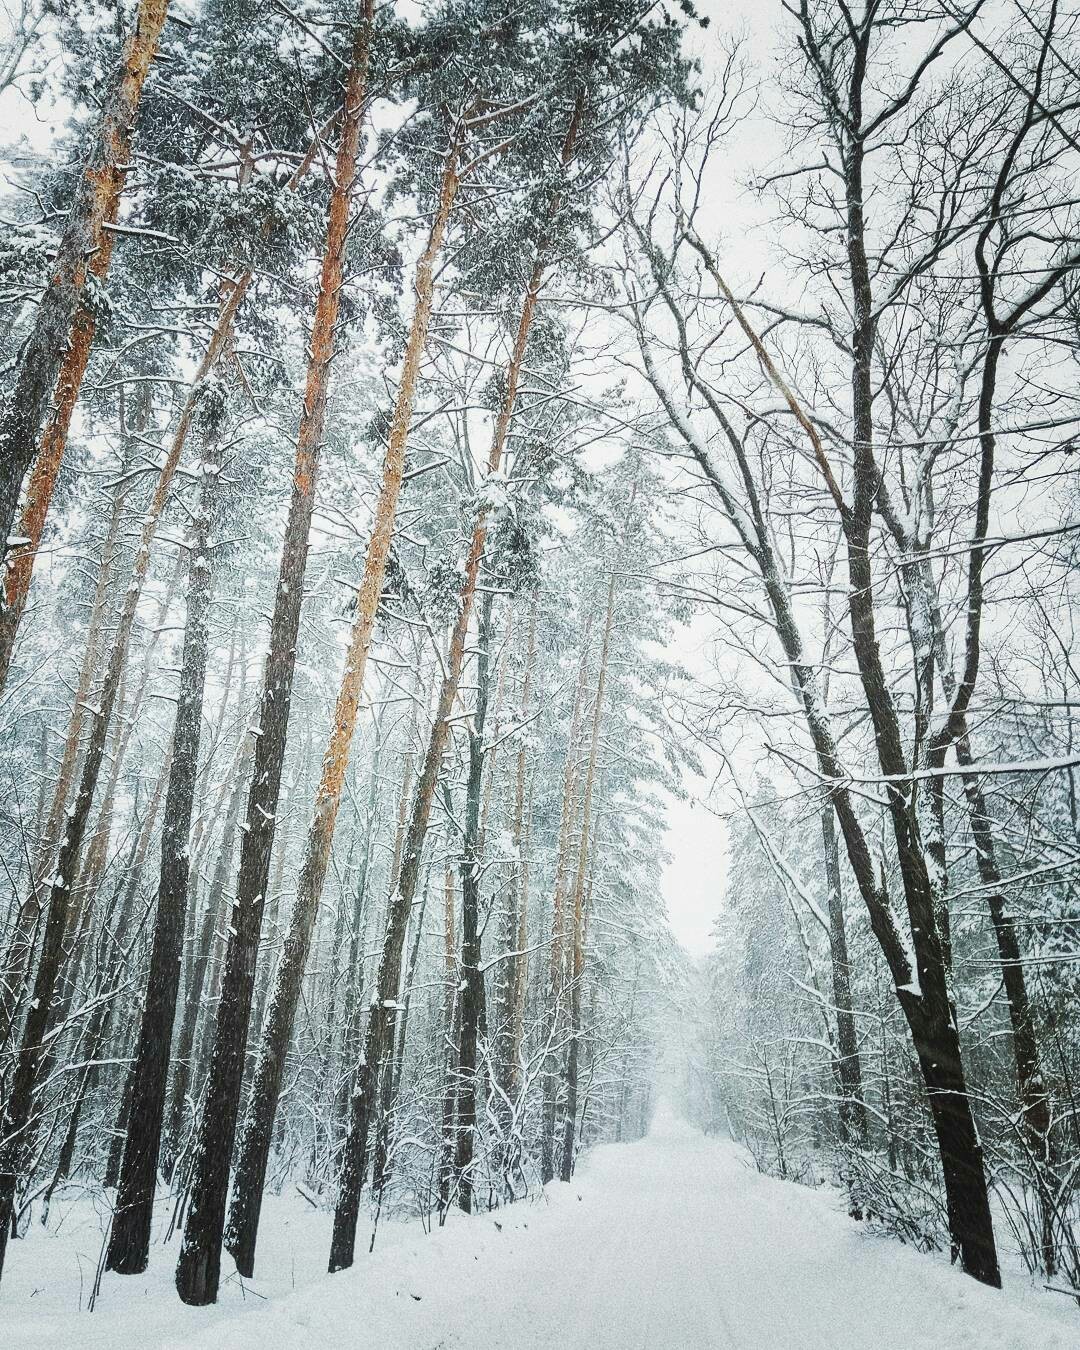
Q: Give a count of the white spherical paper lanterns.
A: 0